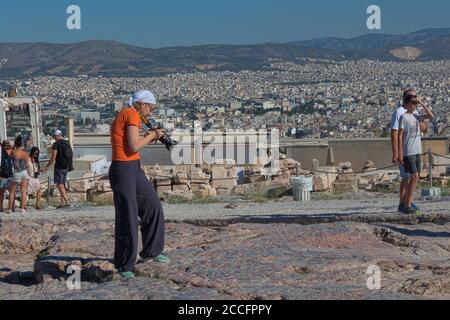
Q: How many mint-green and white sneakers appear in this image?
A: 2